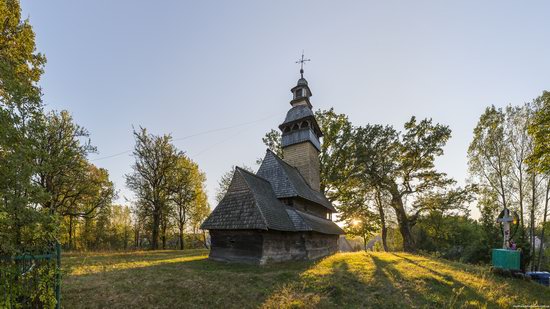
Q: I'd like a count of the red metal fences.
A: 0